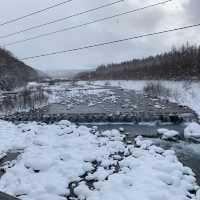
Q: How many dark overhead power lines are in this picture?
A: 4